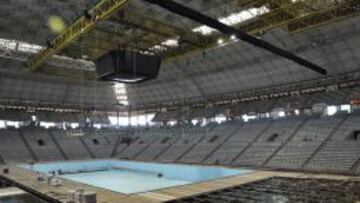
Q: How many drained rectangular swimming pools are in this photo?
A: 1